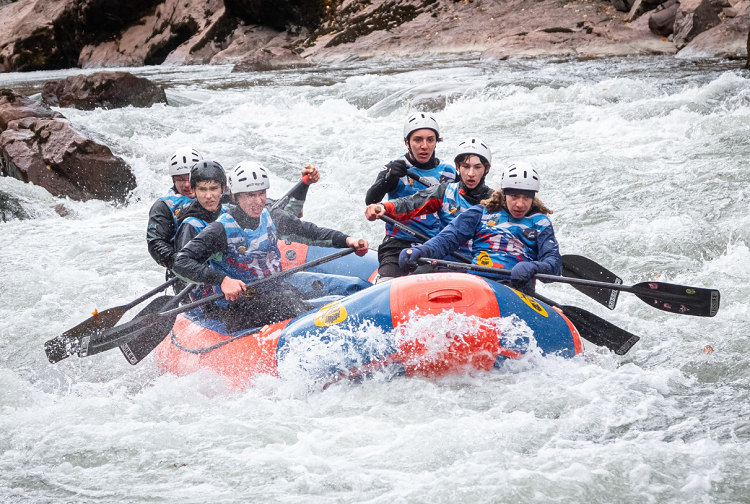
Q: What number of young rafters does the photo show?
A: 6